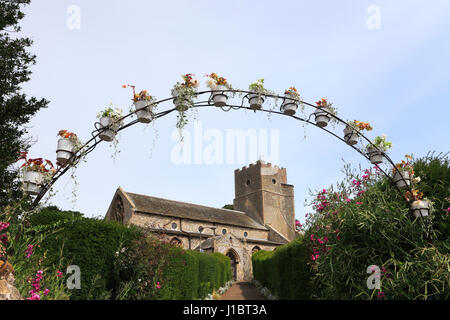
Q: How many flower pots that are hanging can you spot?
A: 13